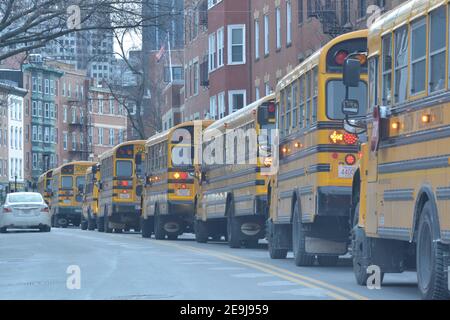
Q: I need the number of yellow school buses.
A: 8